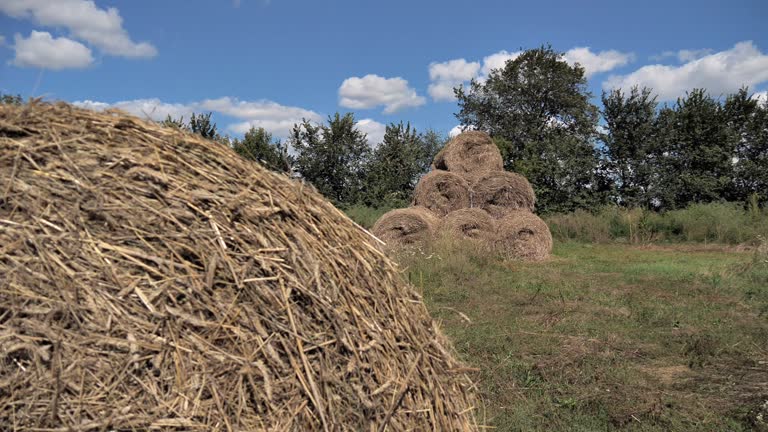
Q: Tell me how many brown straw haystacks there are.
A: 7